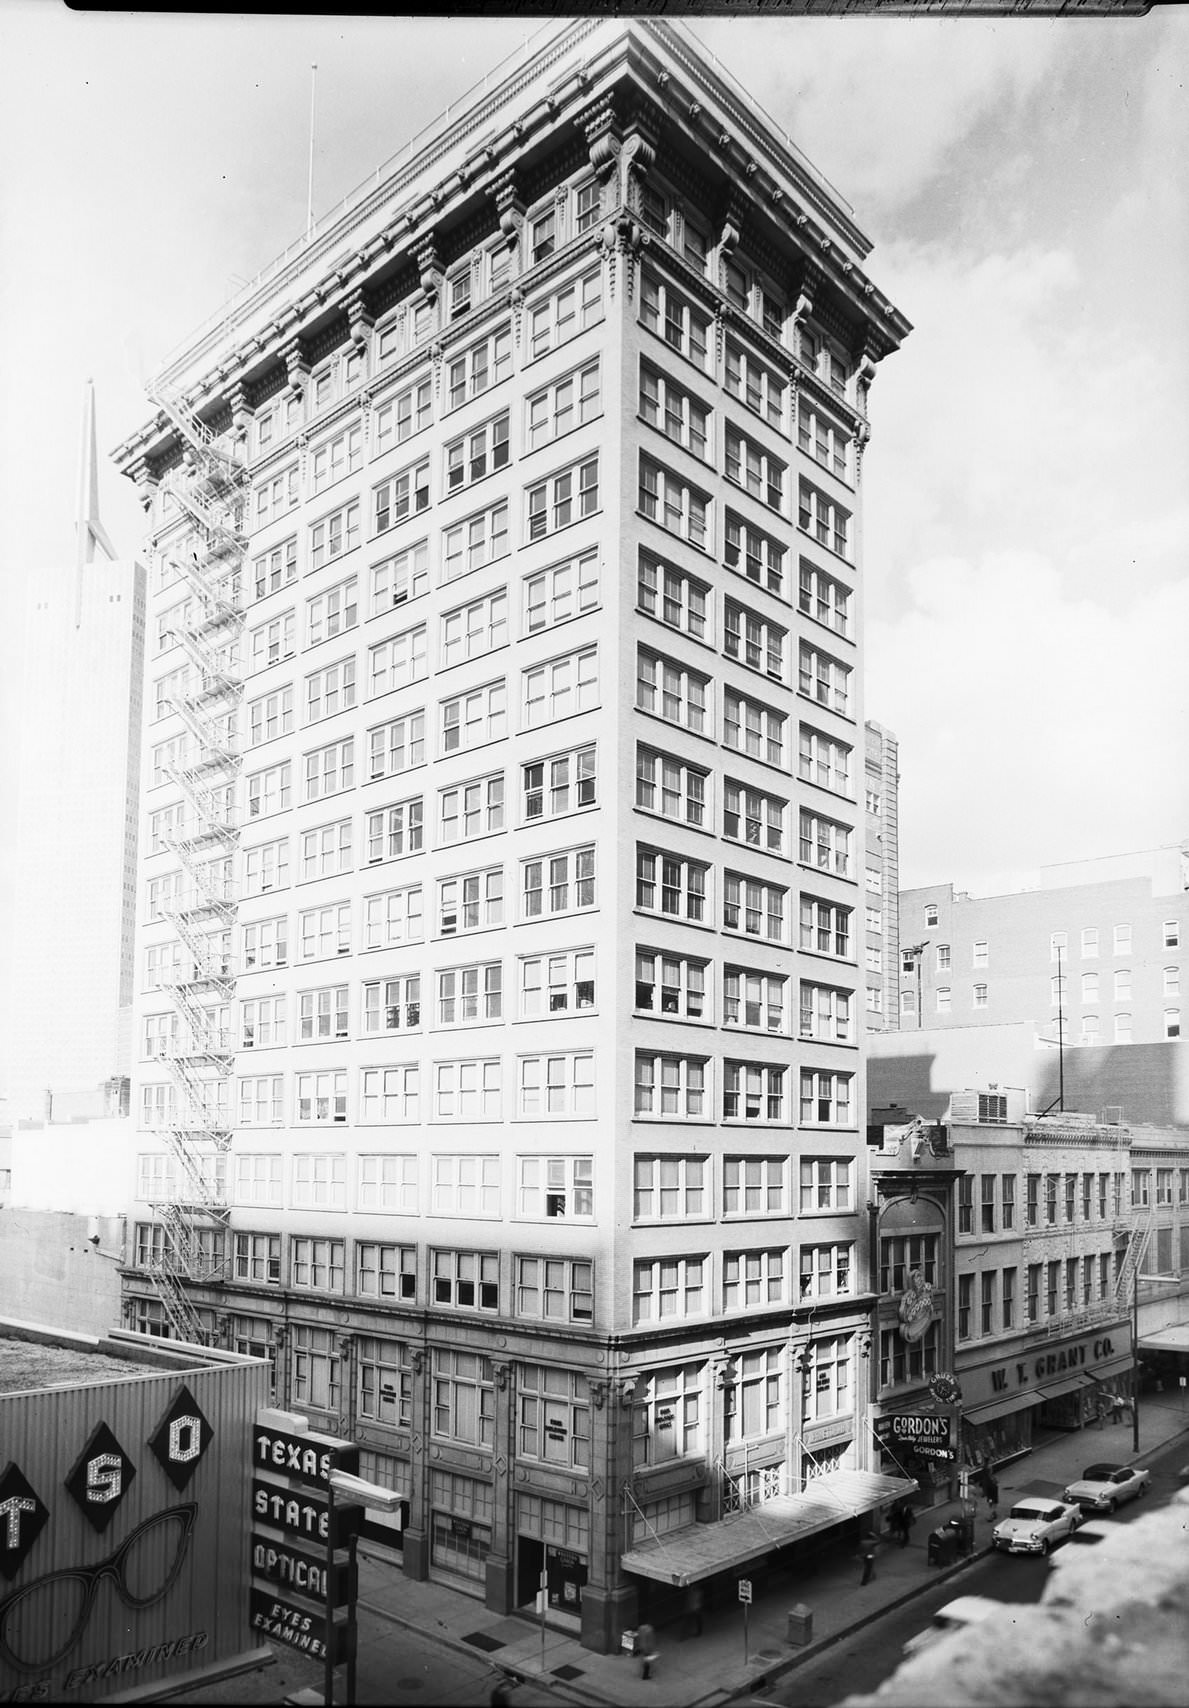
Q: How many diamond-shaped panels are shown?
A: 3